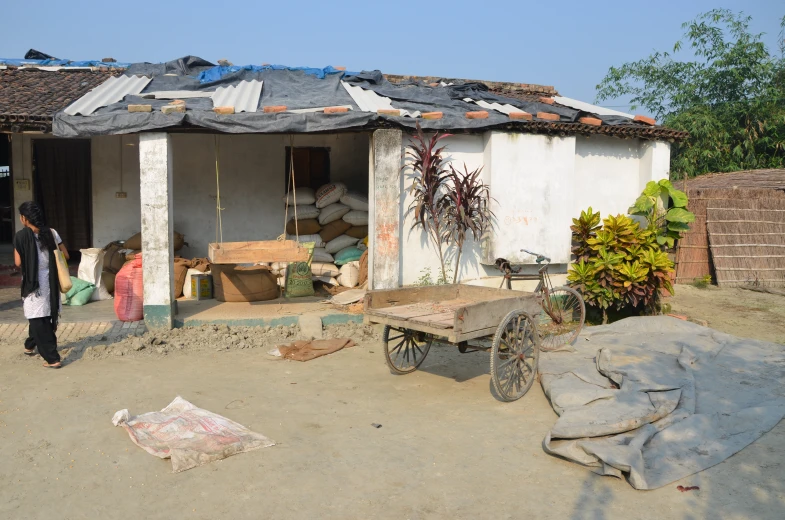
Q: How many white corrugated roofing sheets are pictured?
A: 5